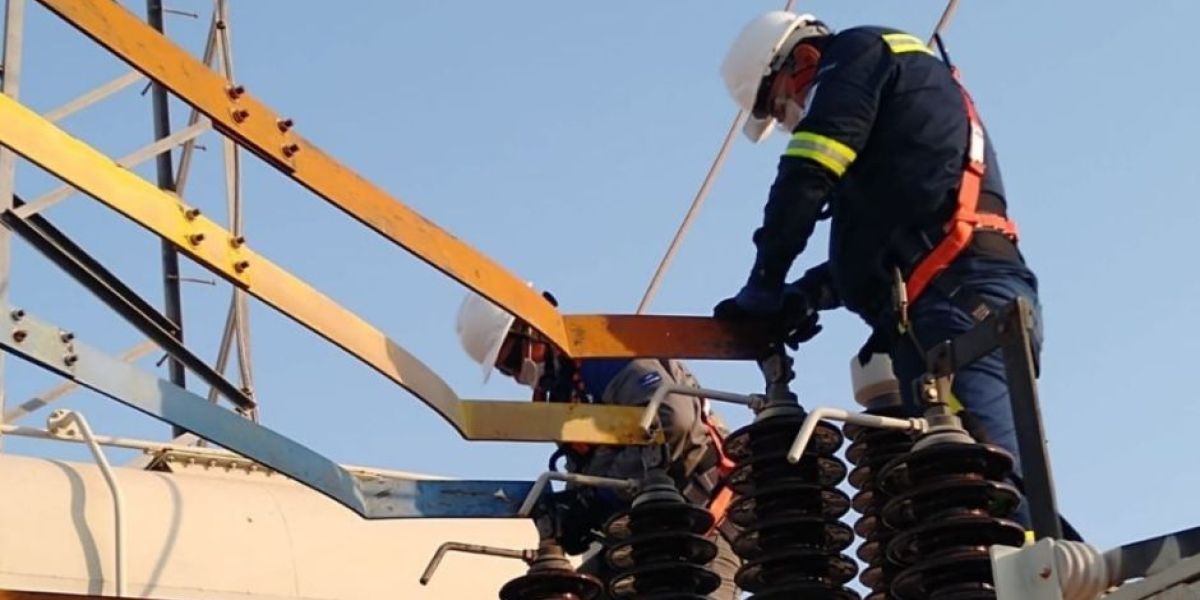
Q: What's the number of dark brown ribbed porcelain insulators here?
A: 5